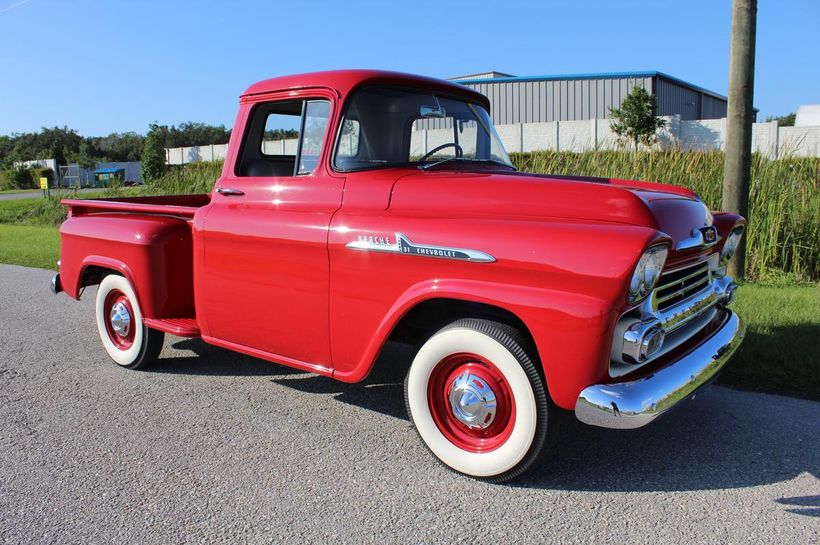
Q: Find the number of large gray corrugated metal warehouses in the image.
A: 1